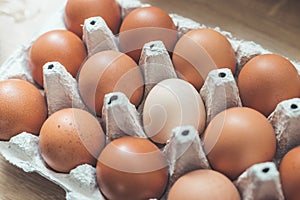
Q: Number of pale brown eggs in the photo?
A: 1